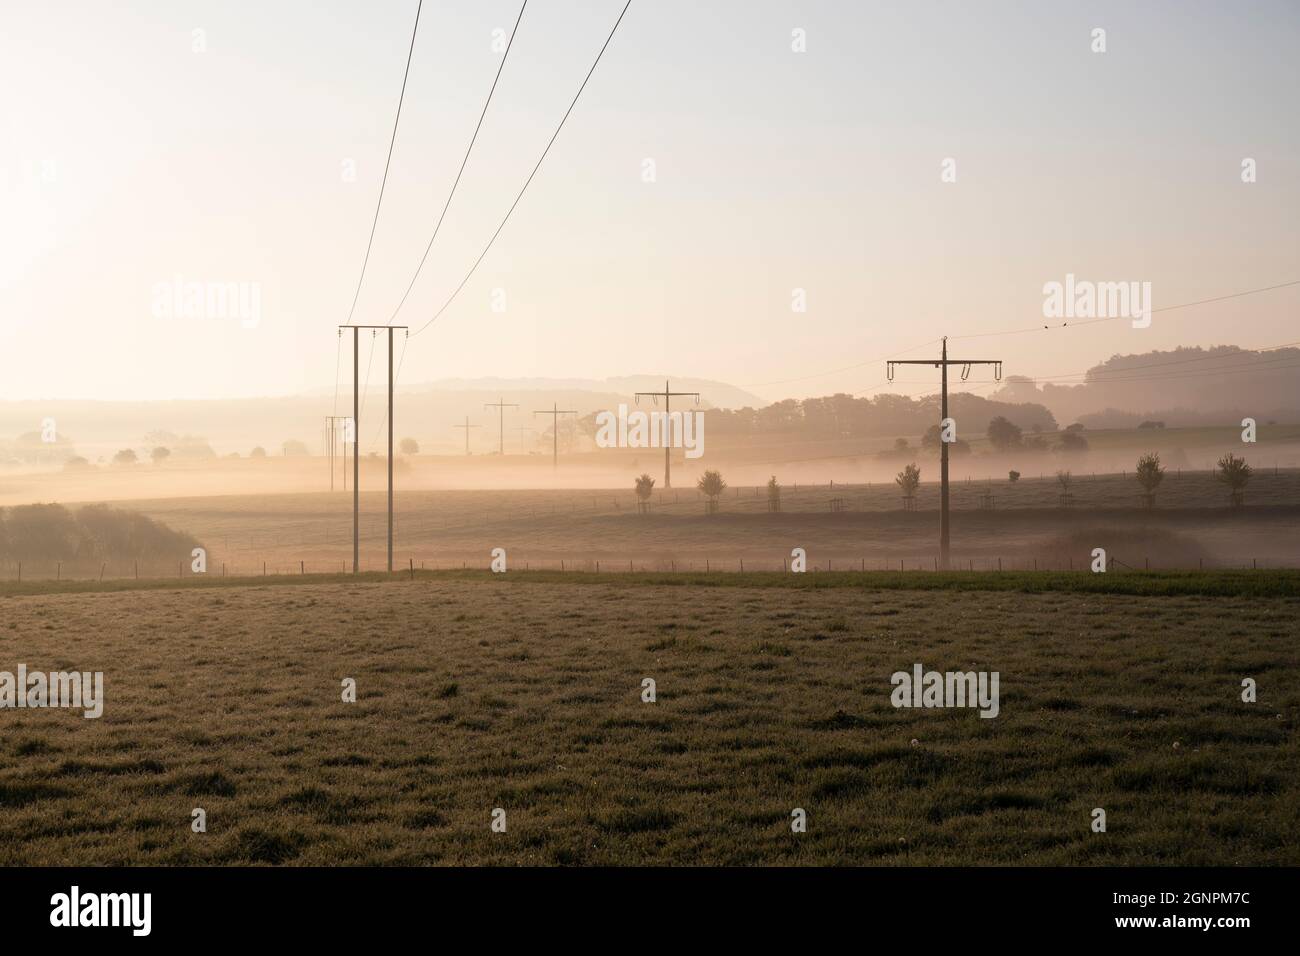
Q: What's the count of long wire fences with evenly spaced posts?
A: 2